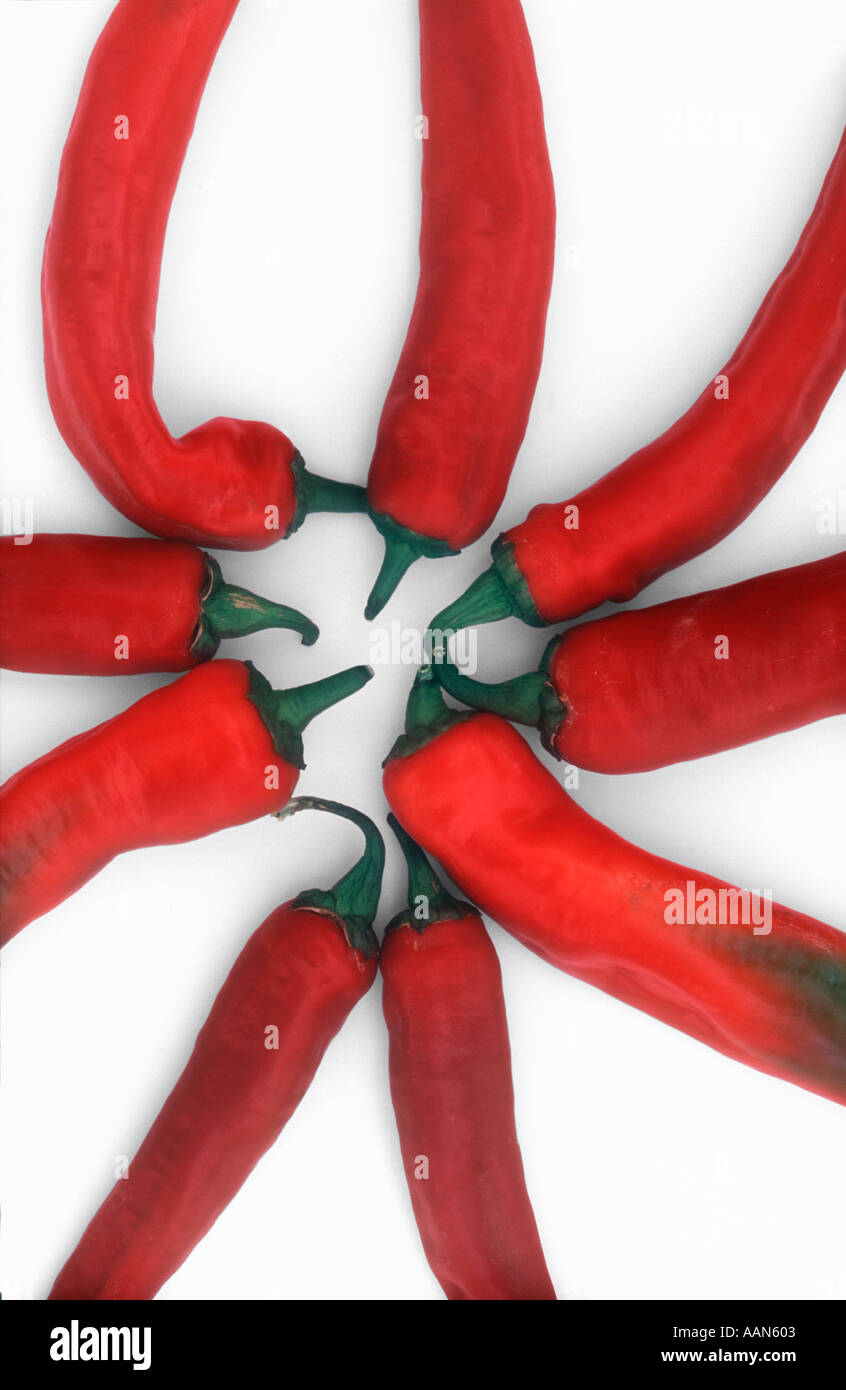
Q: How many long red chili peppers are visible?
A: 9